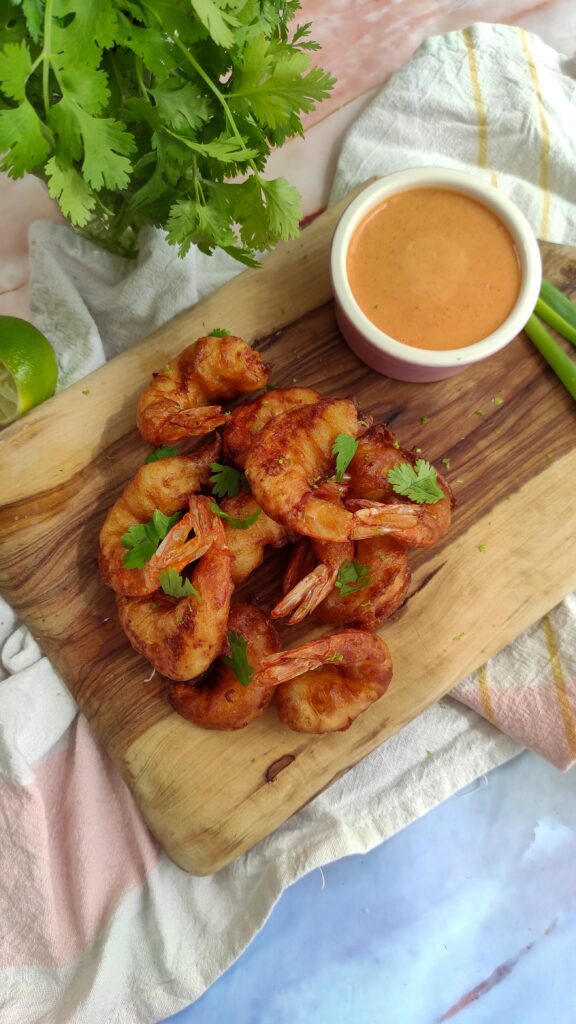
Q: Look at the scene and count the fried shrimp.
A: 10